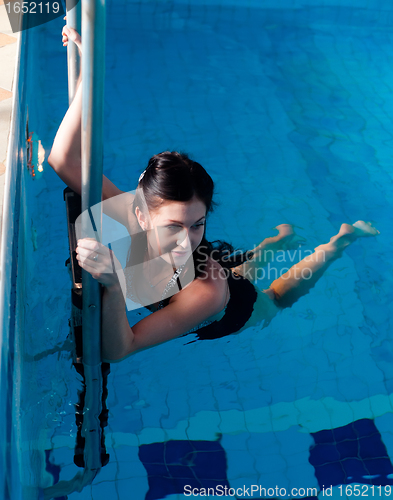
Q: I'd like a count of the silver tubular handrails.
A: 2